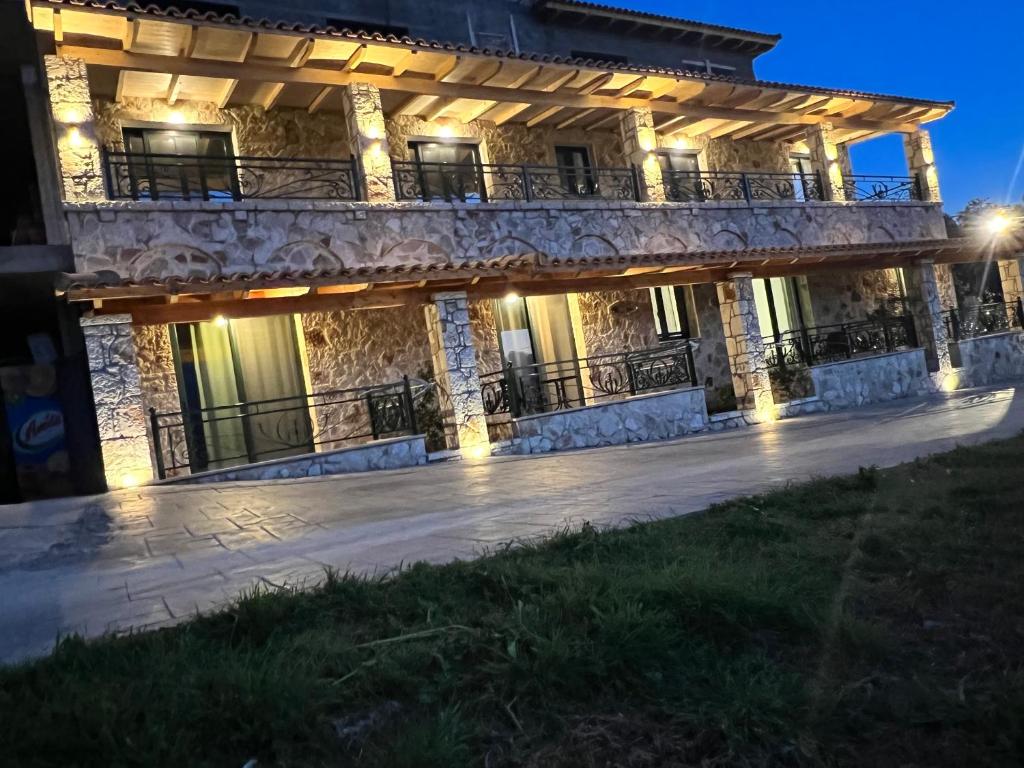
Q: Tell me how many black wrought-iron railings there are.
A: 8